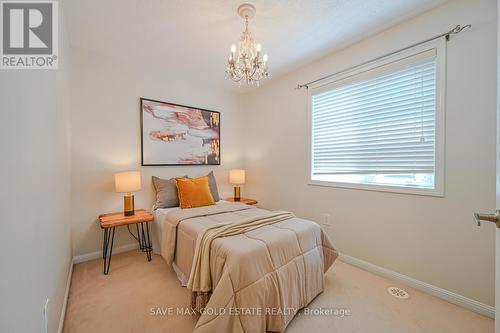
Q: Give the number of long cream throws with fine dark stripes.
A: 1